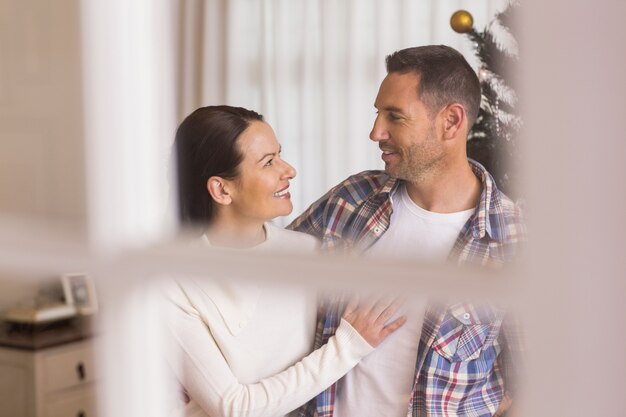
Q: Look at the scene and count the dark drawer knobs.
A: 2